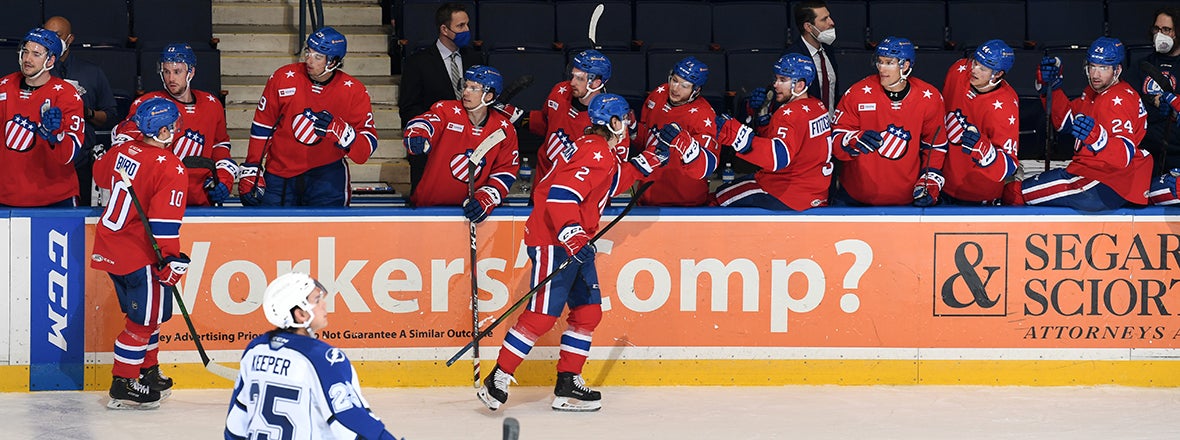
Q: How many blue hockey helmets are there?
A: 12